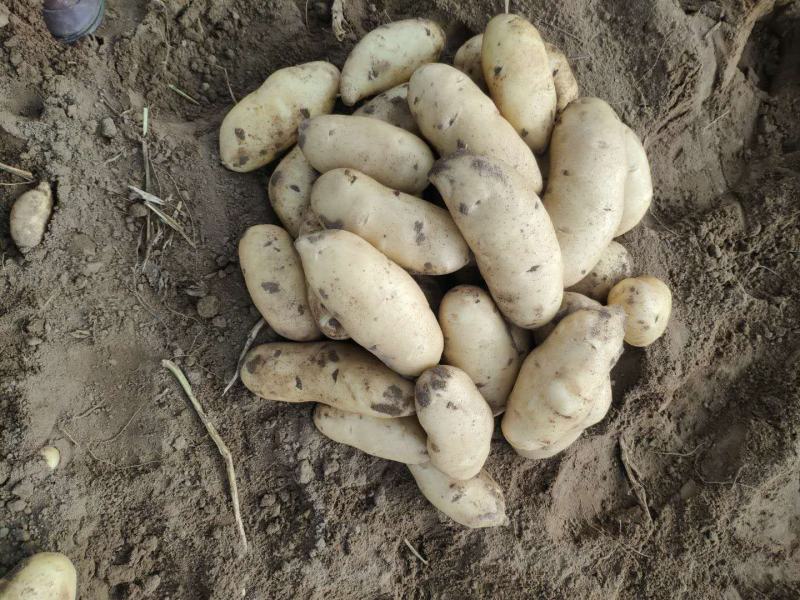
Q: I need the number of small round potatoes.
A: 1